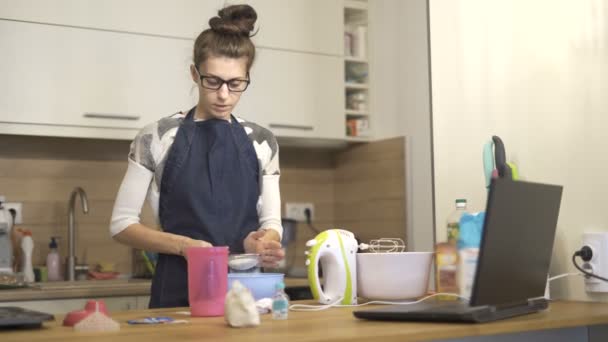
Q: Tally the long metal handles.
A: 2